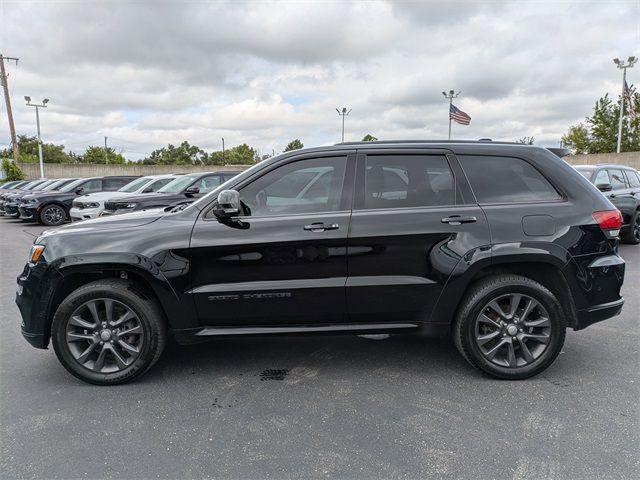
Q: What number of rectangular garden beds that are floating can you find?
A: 0